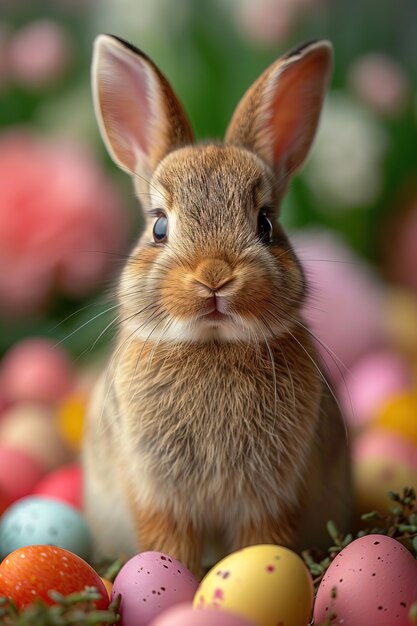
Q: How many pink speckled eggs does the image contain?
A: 2